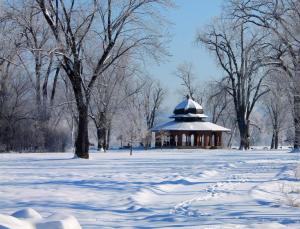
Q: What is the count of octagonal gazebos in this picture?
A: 1